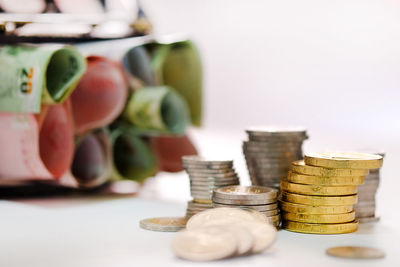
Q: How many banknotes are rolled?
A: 9